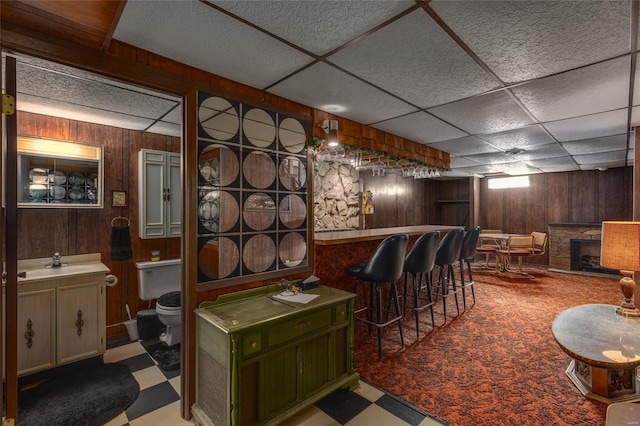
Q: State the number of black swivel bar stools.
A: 4